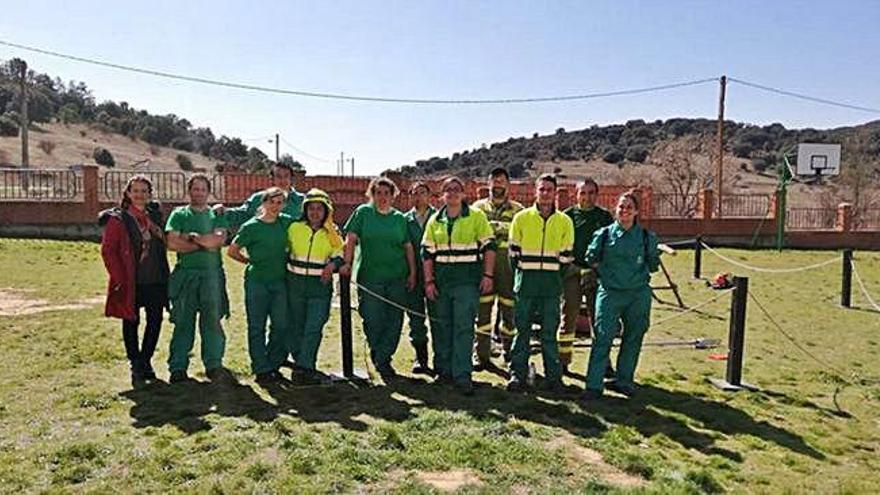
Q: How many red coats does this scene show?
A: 1